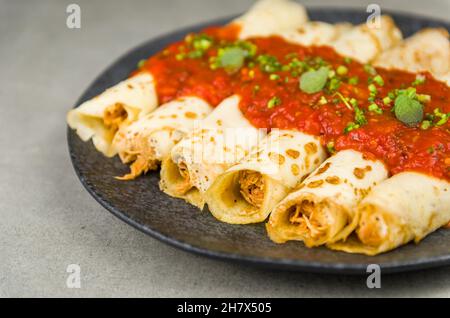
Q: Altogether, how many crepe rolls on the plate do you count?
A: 6